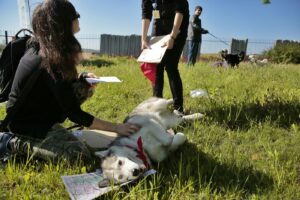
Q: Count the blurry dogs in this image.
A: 1